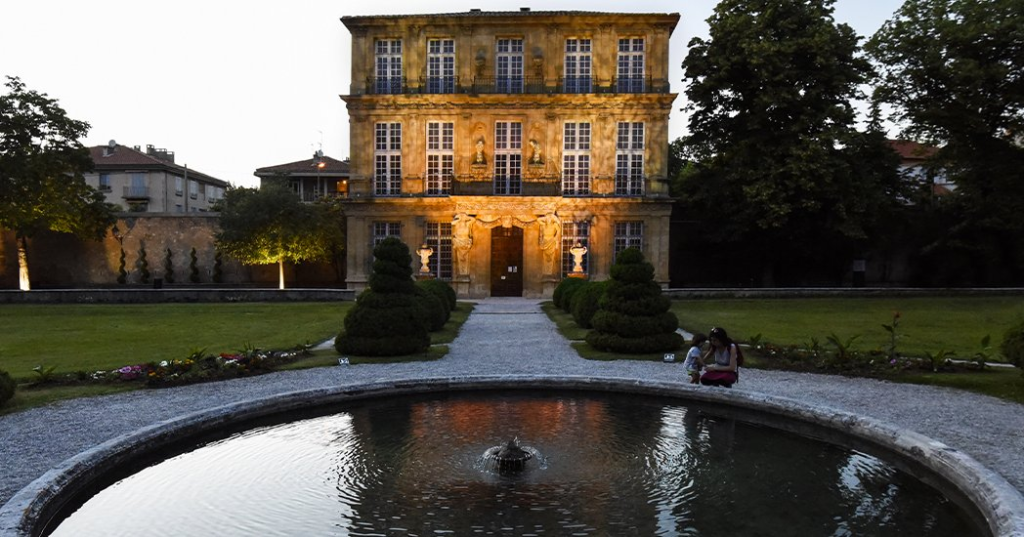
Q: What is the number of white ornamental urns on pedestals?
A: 2